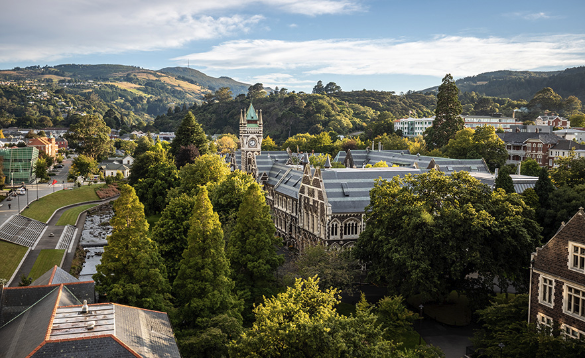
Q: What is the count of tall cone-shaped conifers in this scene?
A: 5